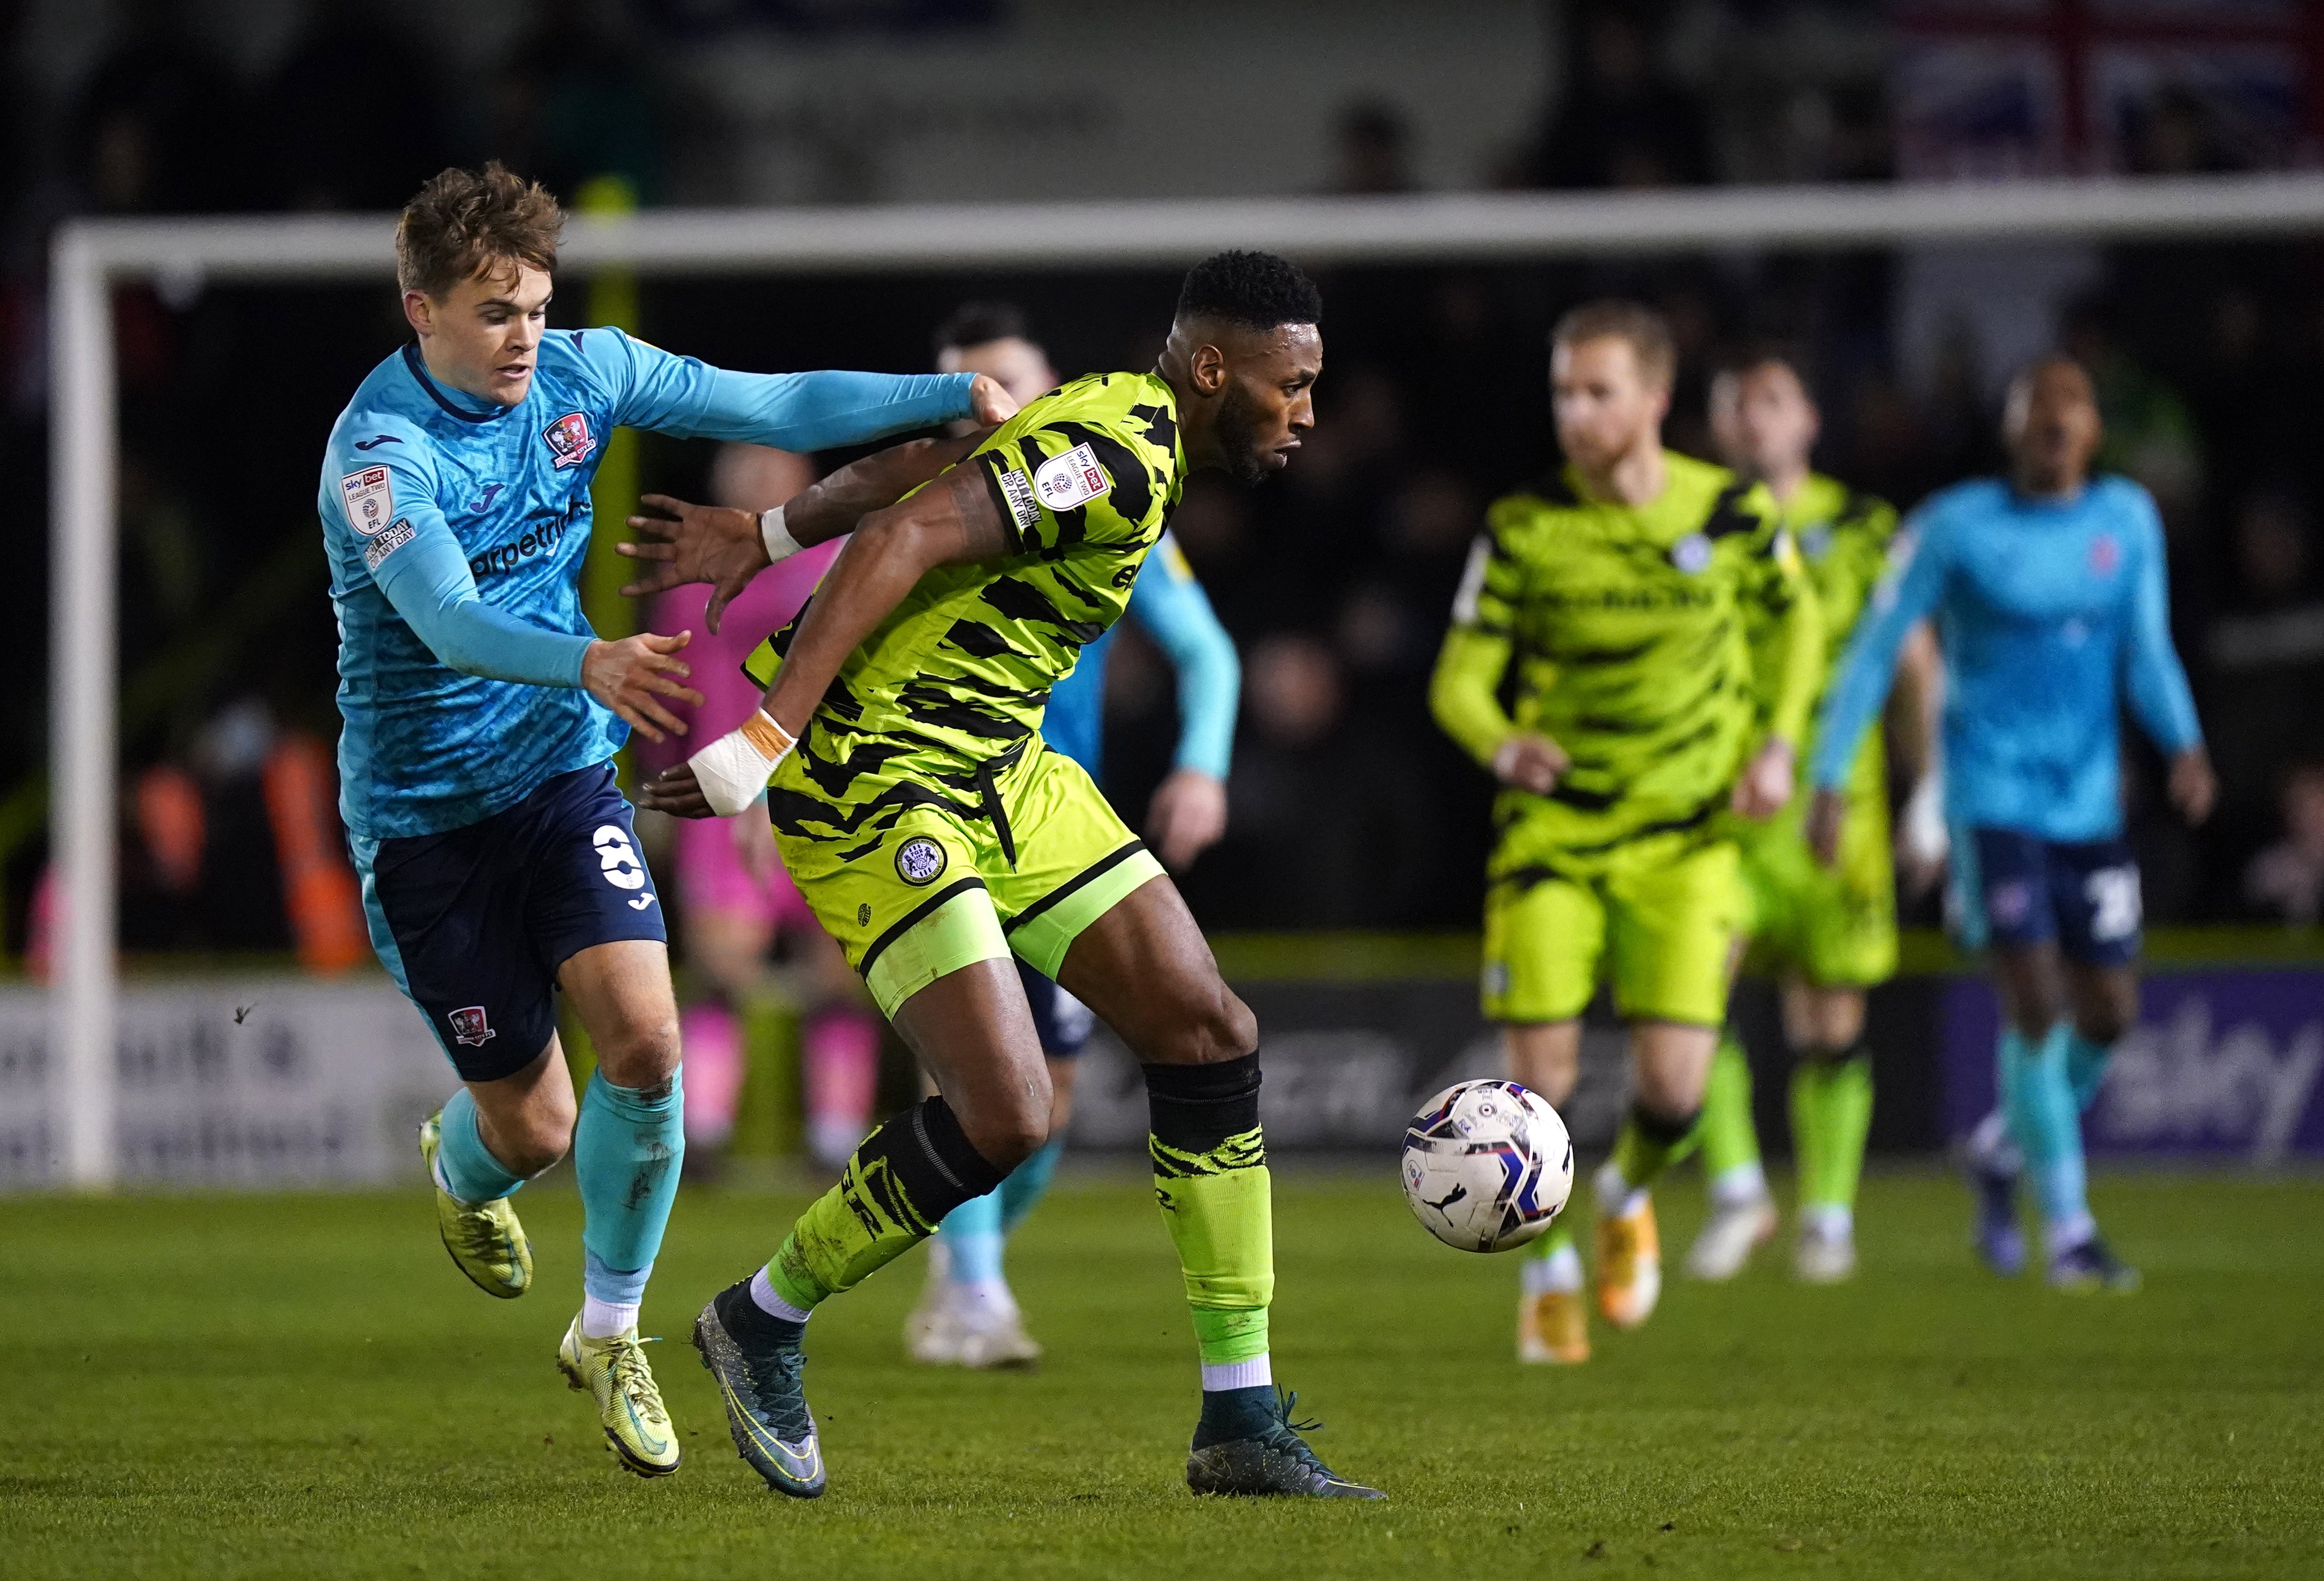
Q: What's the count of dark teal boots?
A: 2